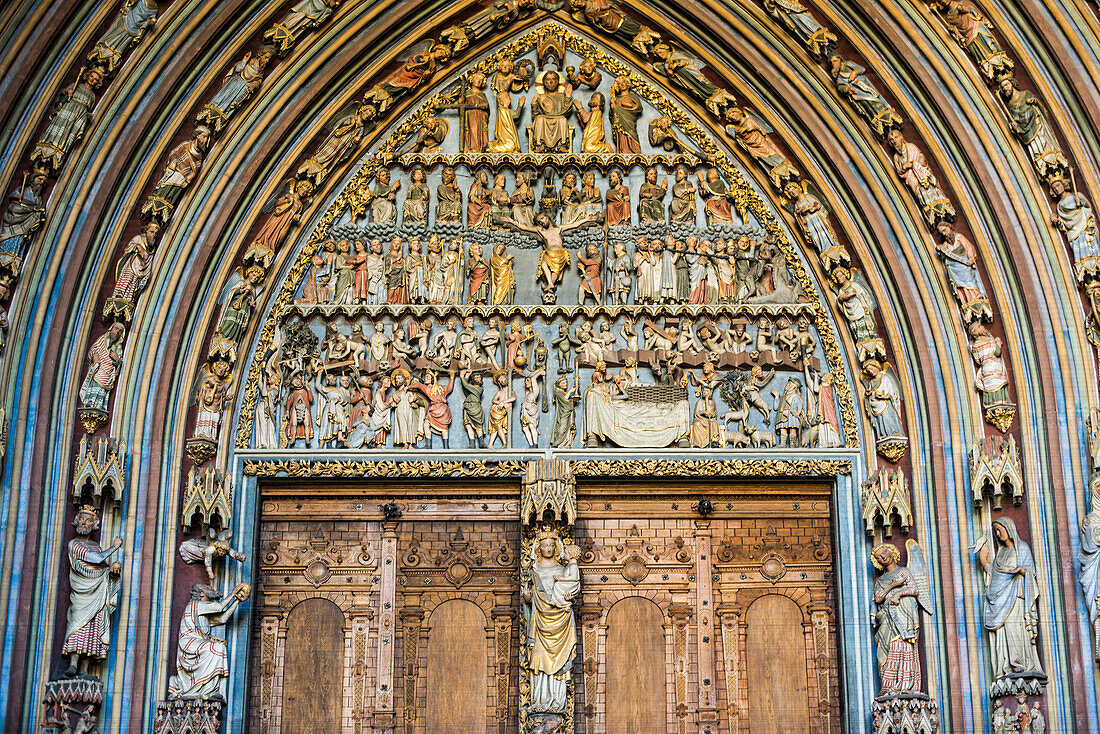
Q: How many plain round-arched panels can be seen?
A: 4